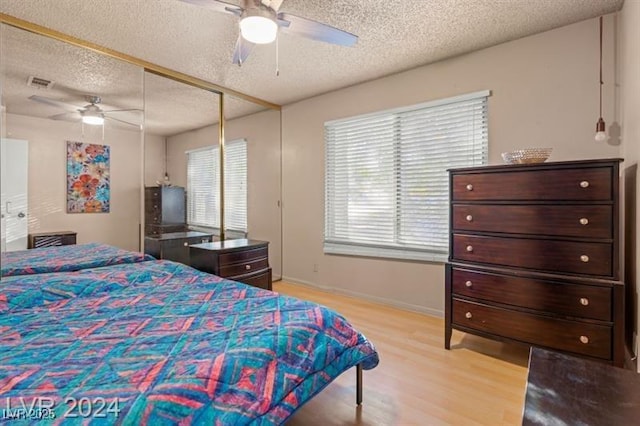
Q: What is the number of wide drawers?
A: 5